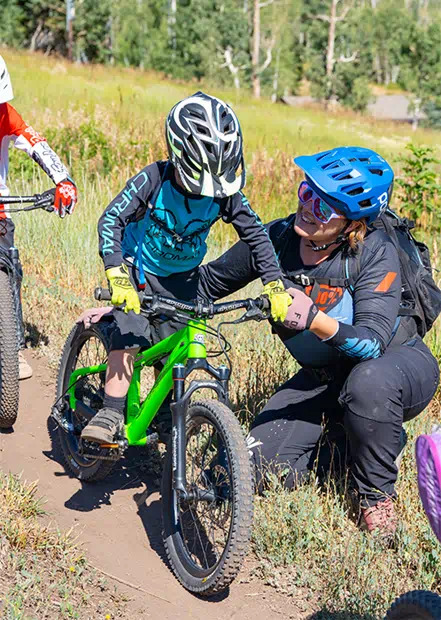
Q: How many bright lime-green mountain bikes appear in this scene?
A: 1